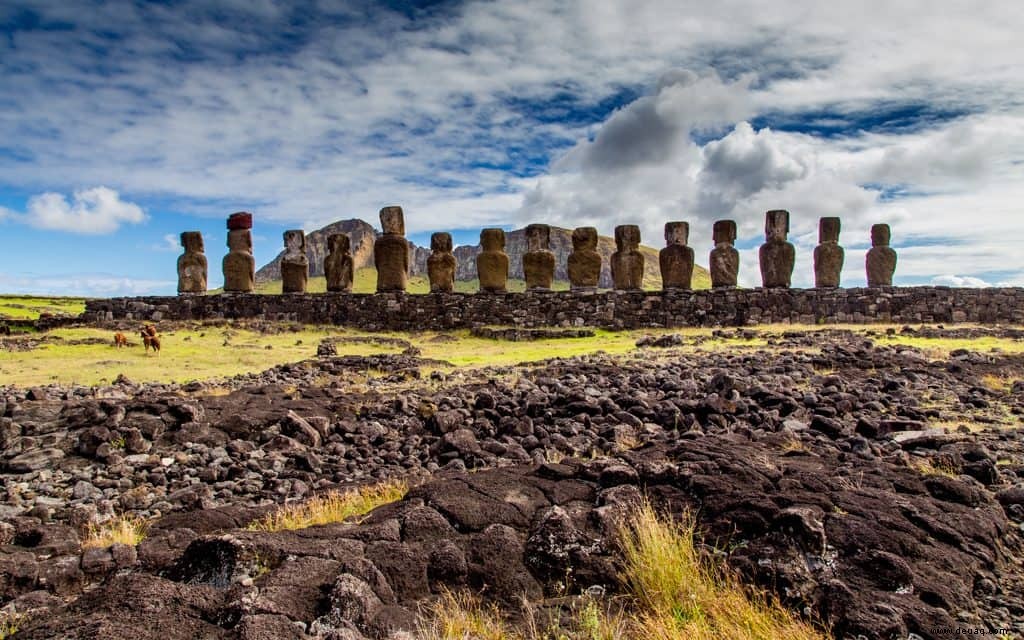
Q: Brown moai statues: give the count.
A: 15